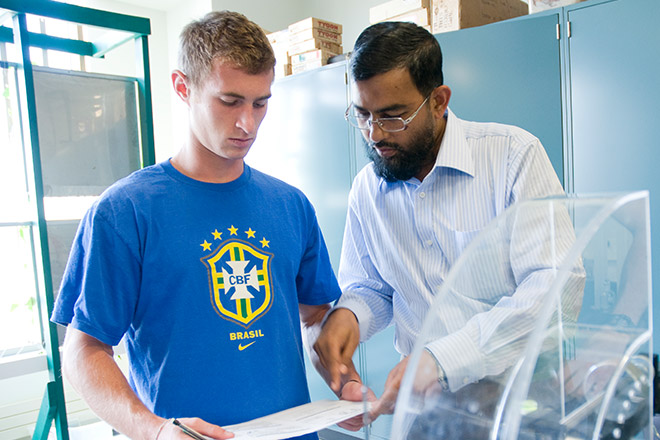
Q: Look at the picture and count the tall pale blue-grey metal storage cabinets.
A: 3